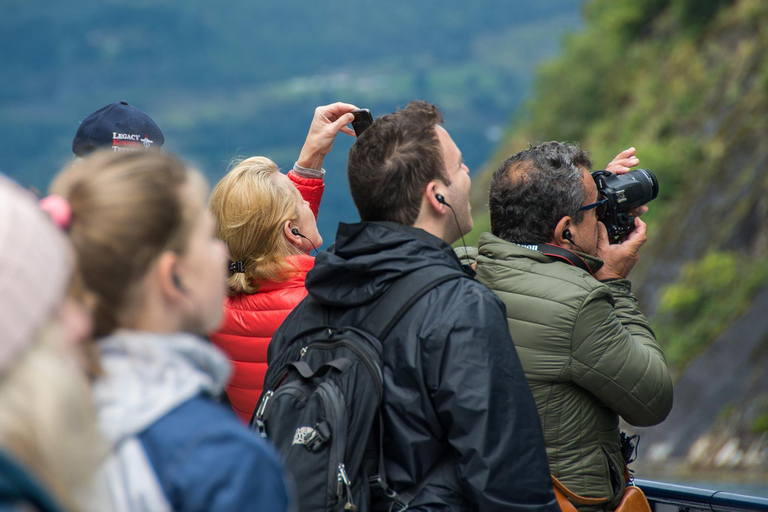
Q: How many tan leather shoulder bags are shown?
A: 1